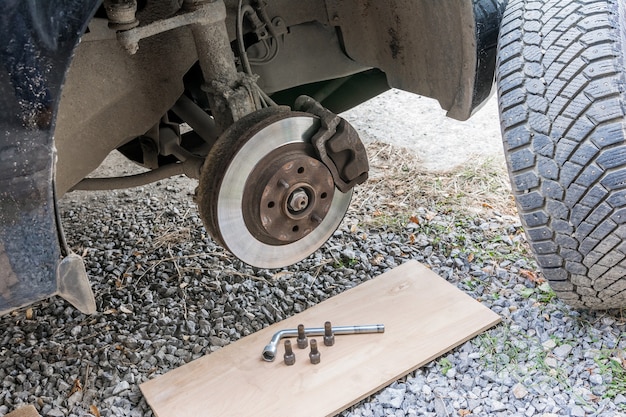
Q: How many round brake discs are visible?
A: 1